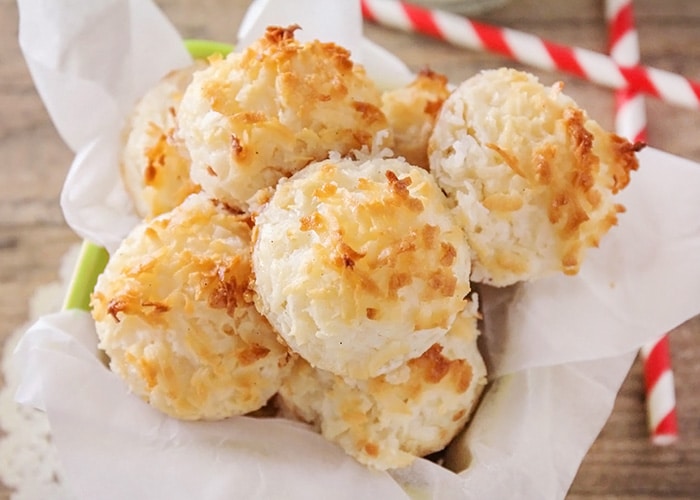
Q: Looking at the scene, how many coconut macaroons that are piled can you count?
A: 7